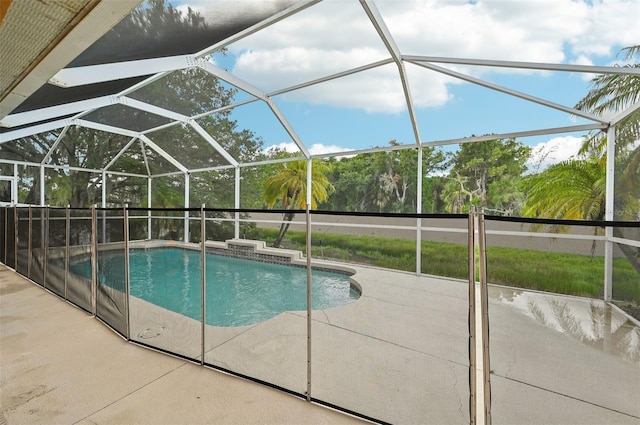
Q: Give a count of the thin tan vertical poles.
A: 11